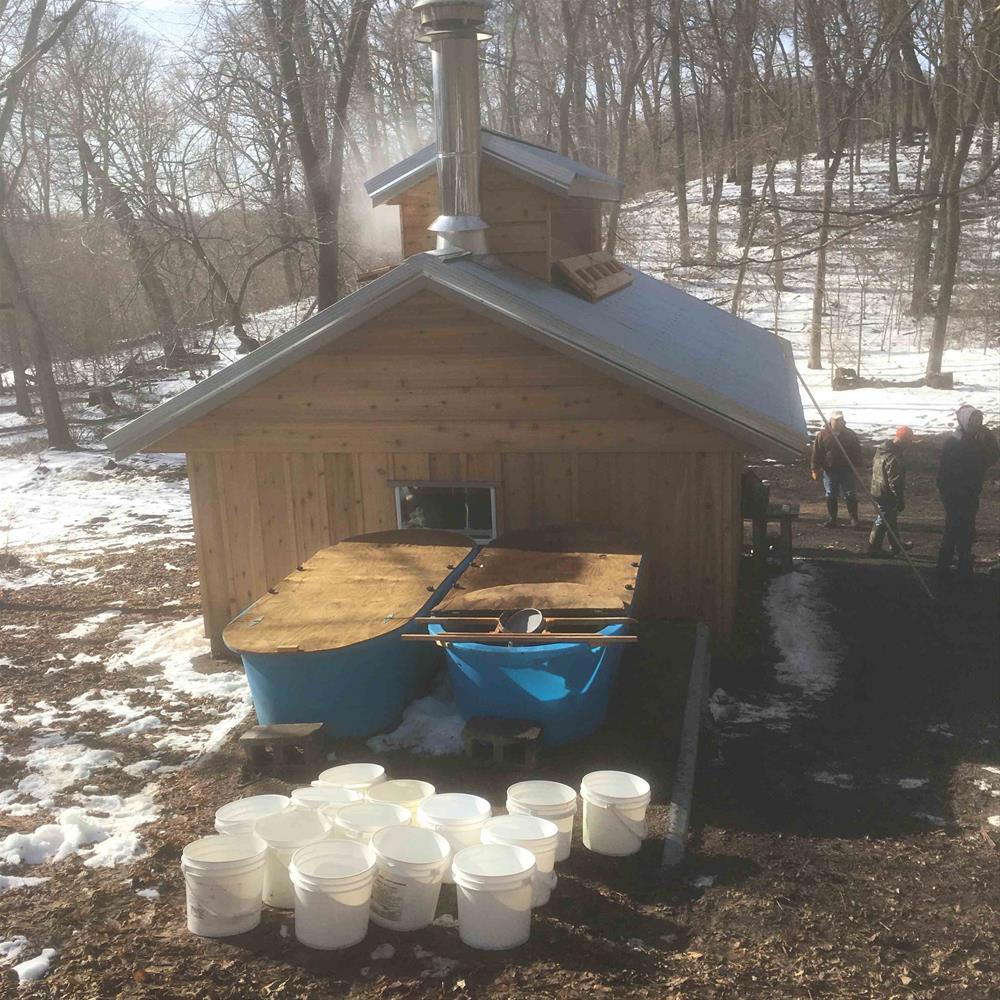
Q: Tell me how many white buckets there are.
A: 14